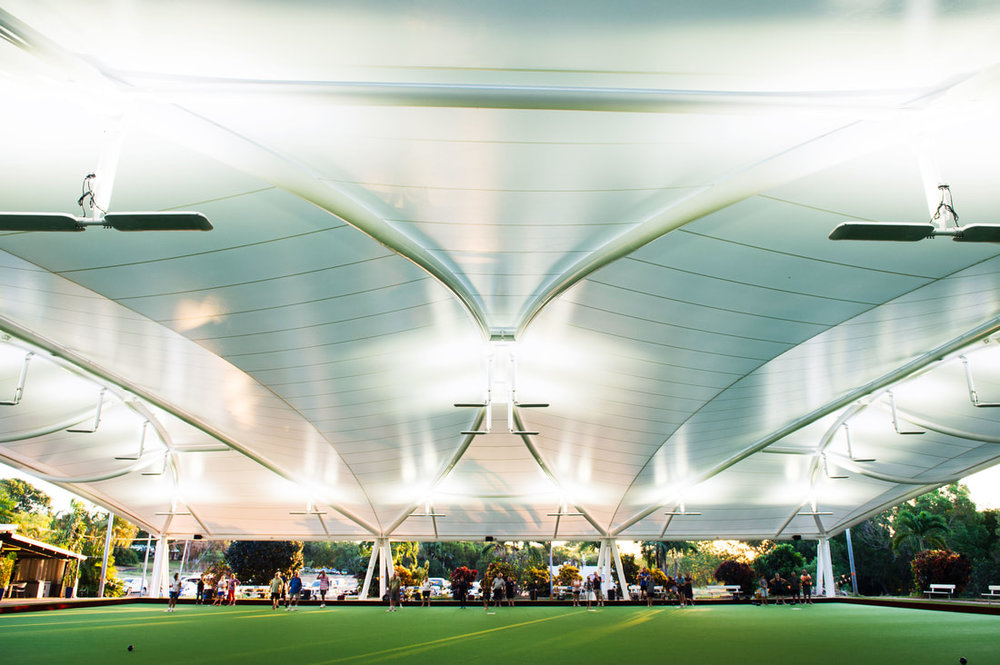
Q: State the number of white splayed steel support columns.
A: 4